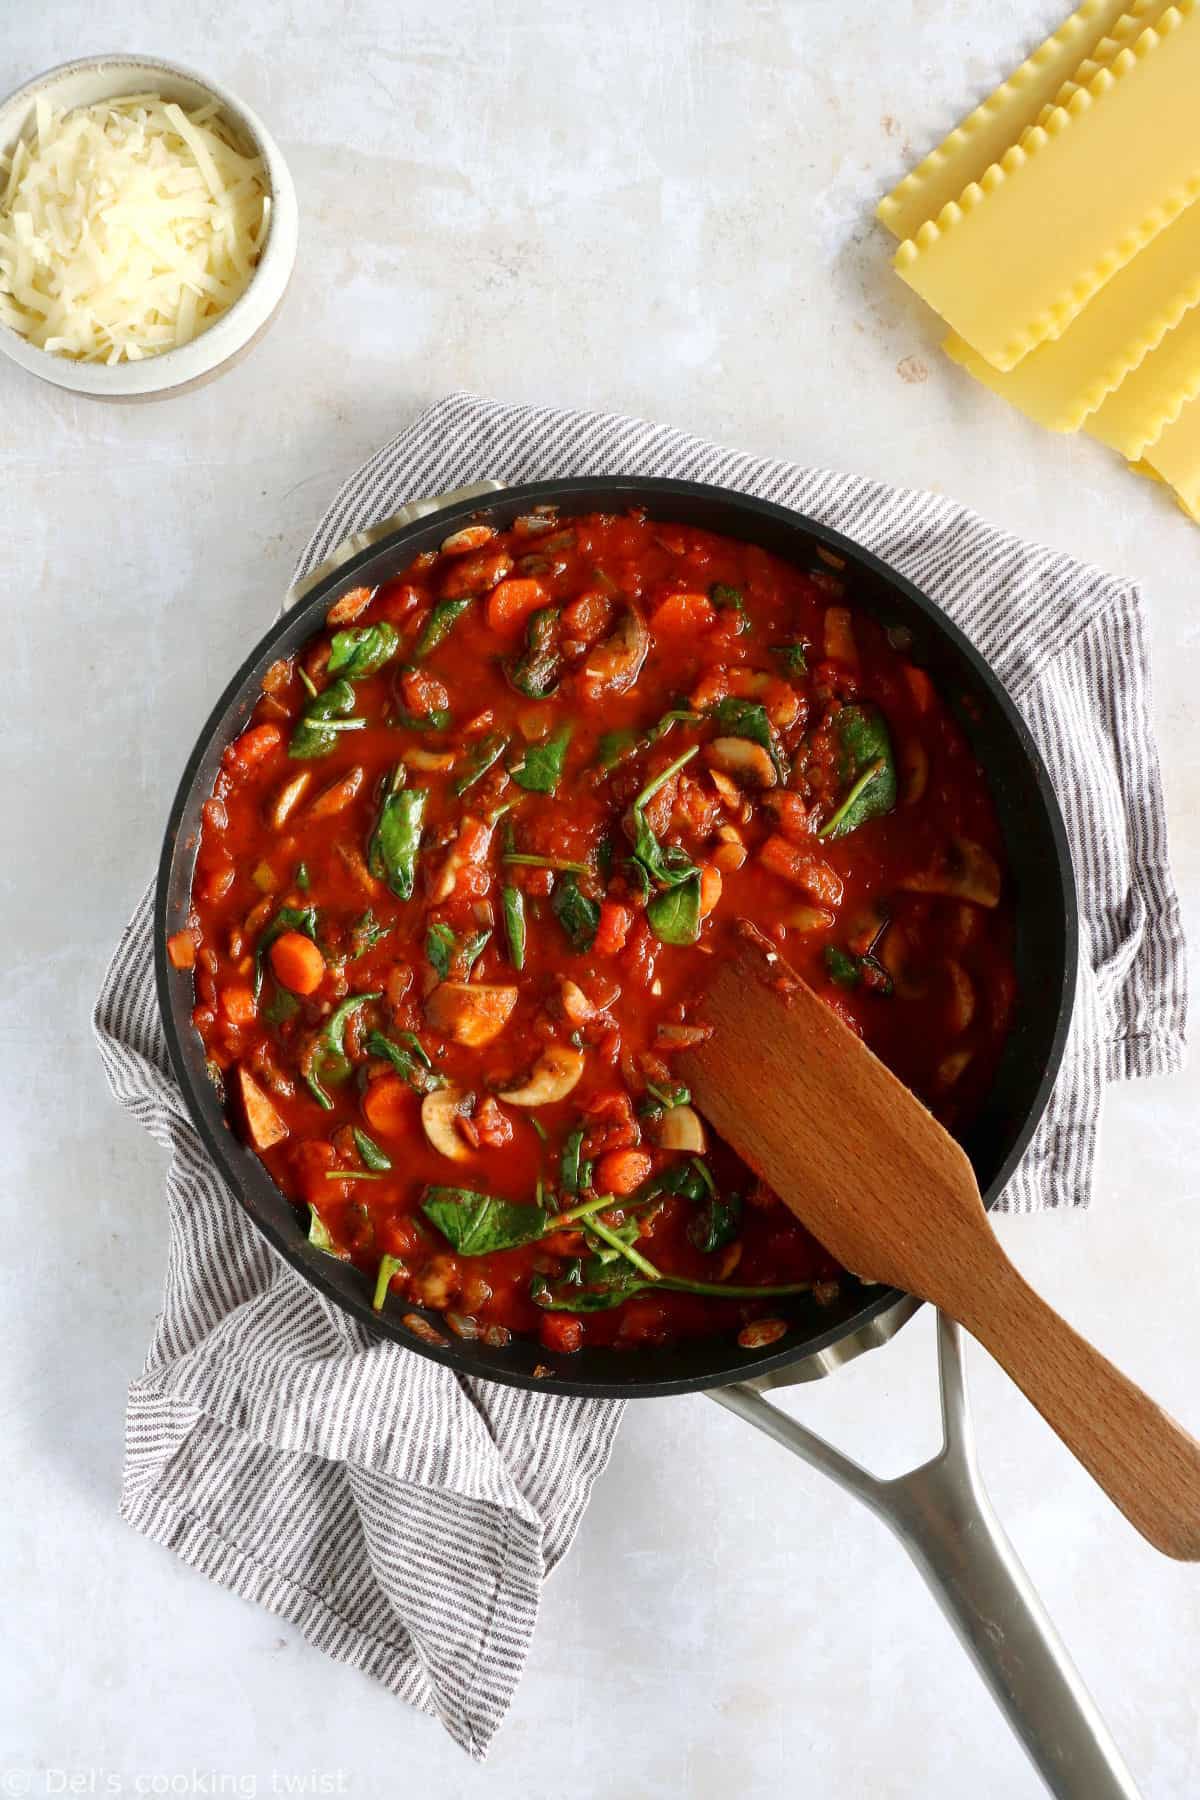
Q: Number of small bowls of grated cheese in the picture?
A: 1